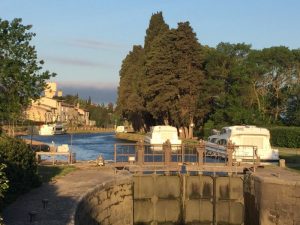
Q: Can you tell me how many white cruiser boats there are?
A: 4